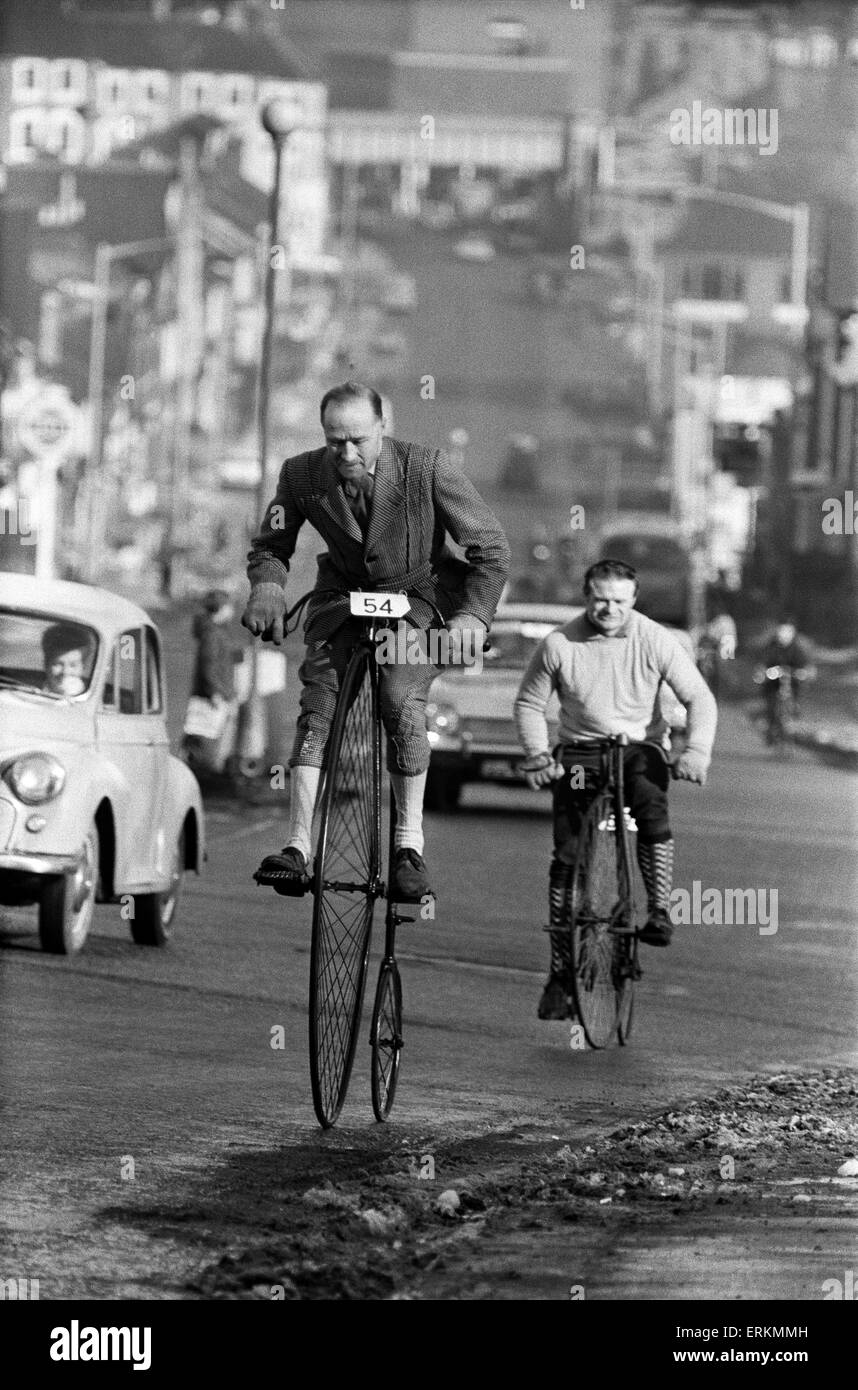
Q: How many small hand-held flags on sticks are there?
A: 0